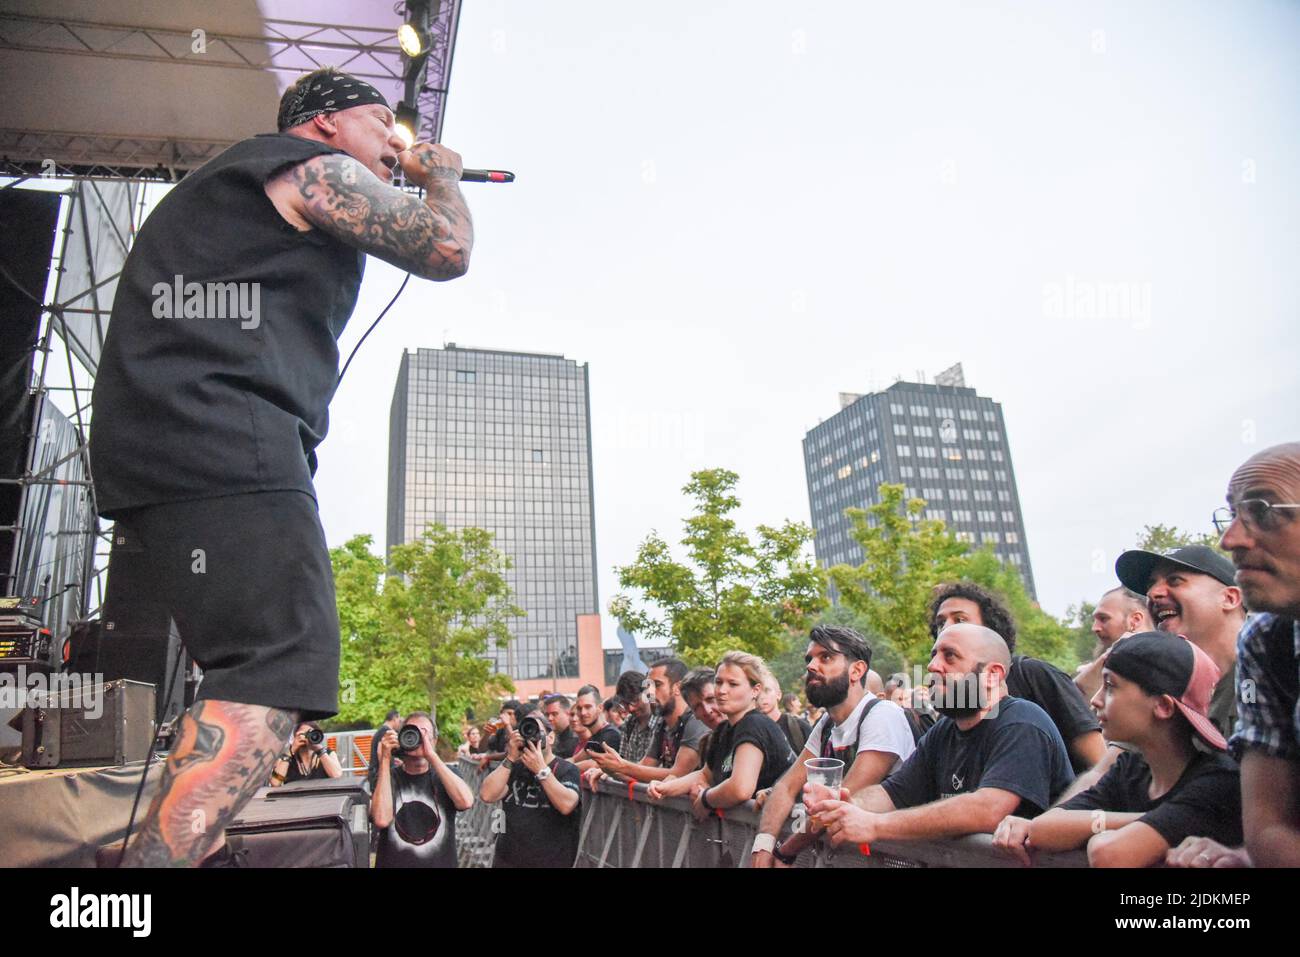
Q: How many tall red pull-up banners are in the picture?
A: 0